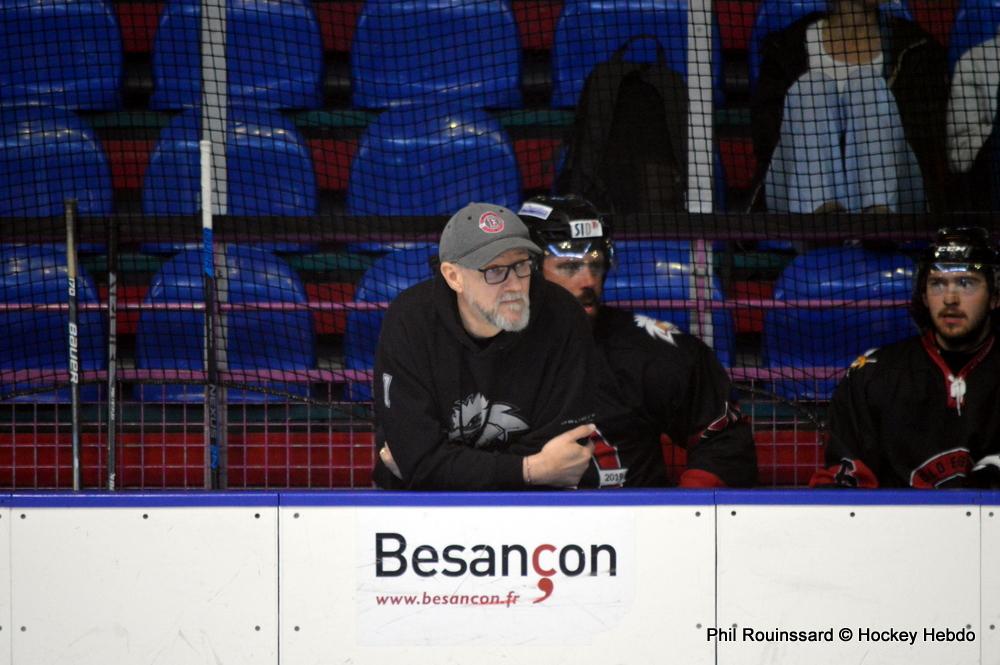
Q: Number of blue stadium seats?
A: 15